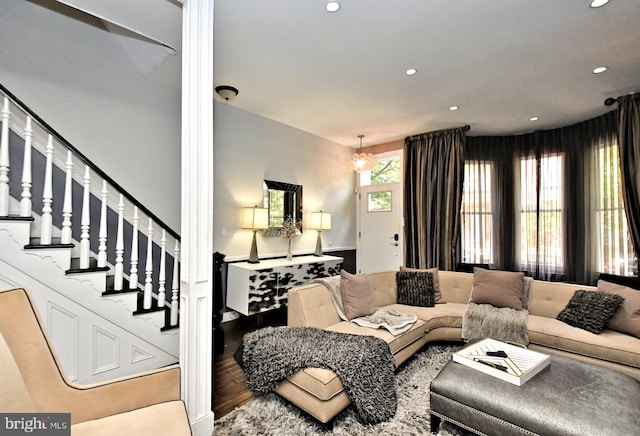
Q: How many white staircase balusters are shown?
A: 11